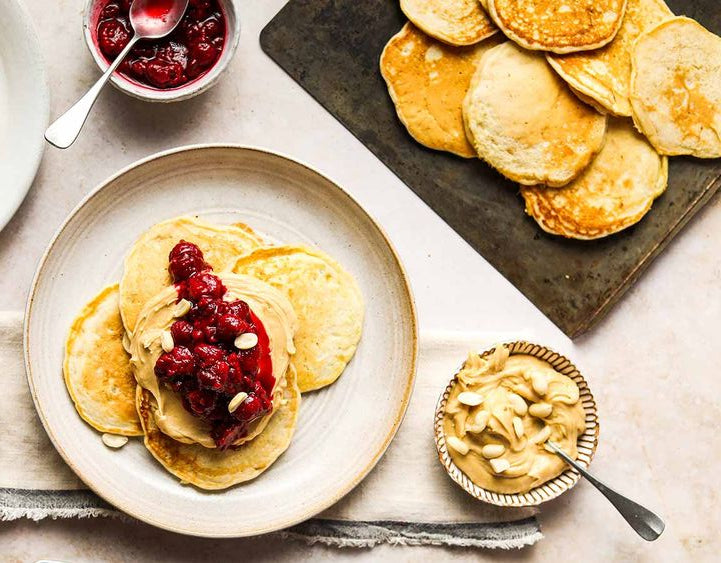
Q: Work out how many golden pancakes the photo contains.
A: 11